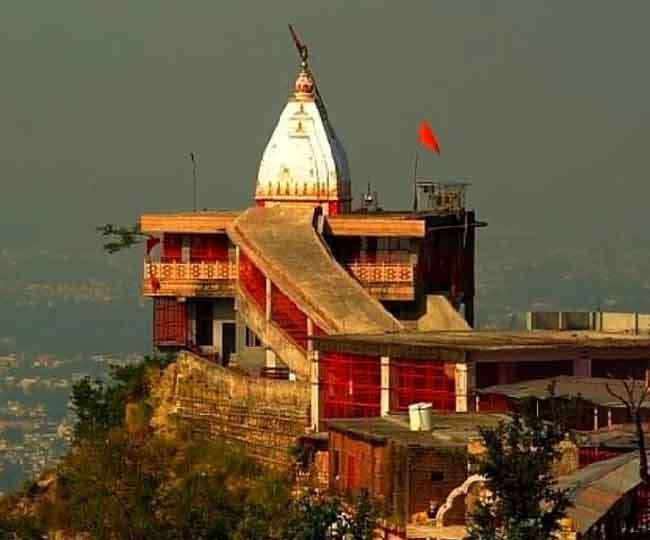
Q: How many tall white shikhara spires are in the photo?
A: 1